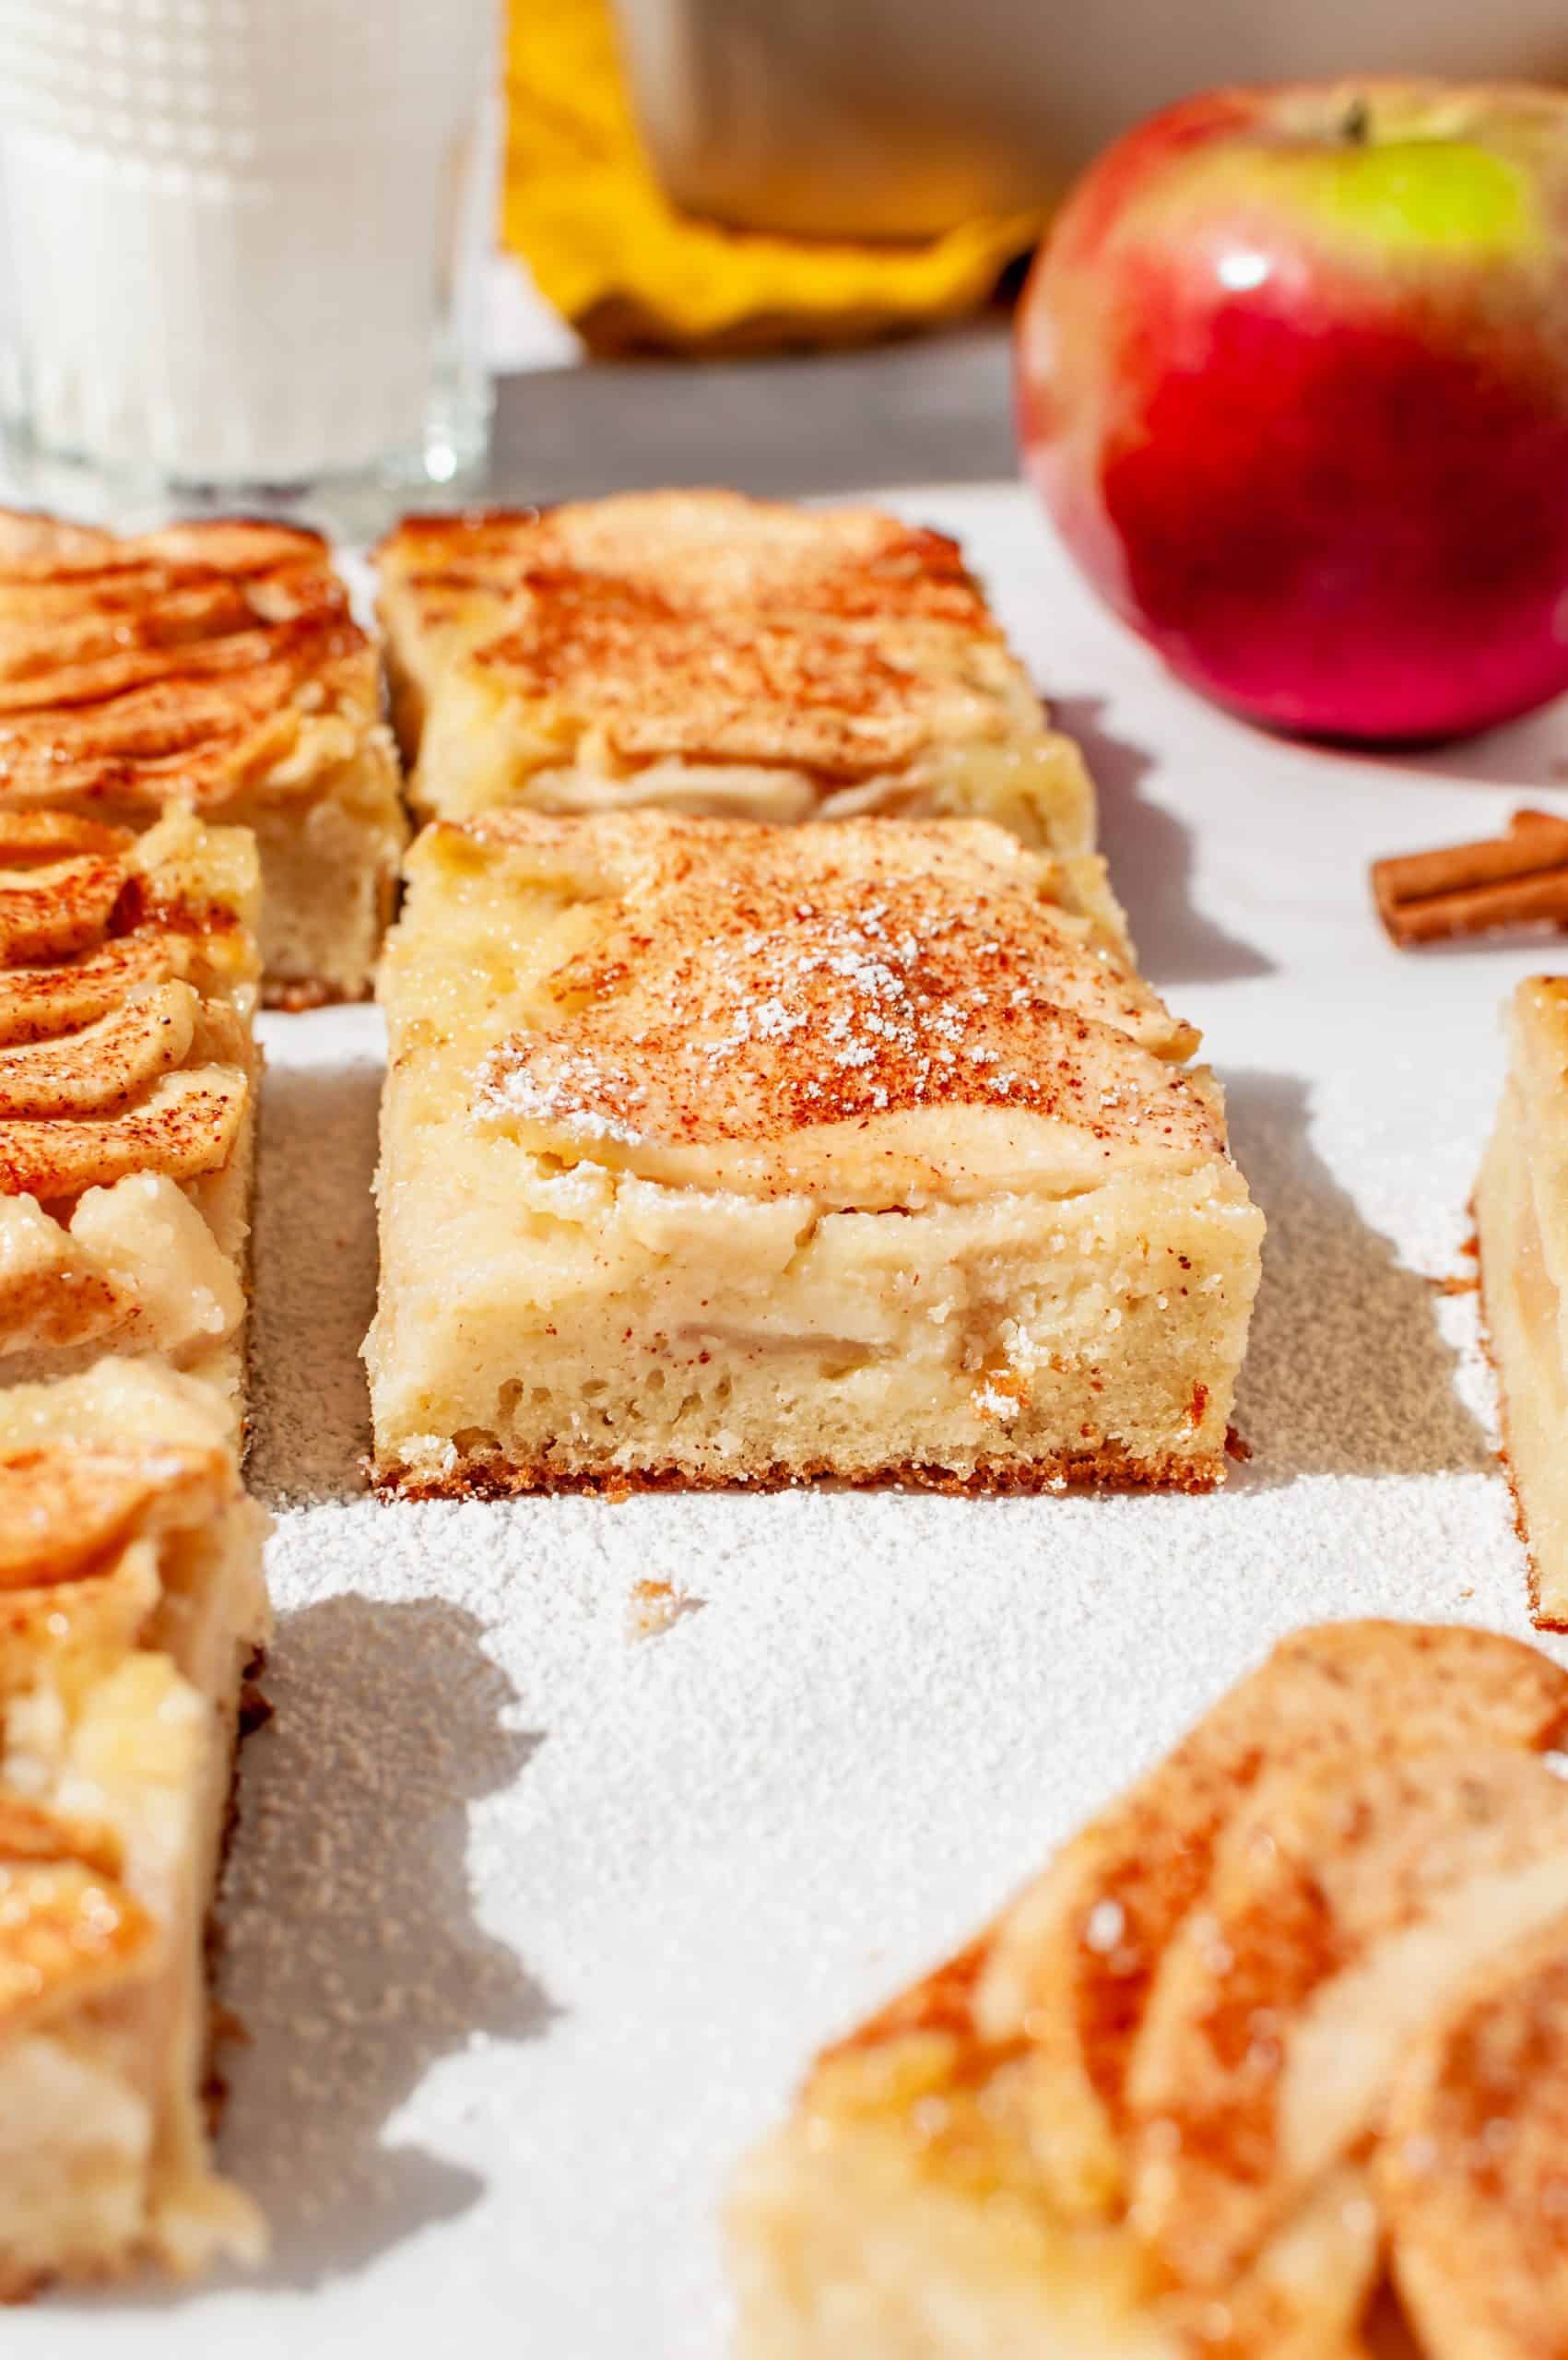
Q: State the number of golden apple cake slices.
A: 7